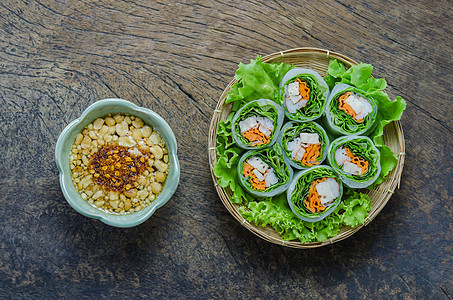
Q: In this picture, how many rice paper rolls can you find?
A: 7